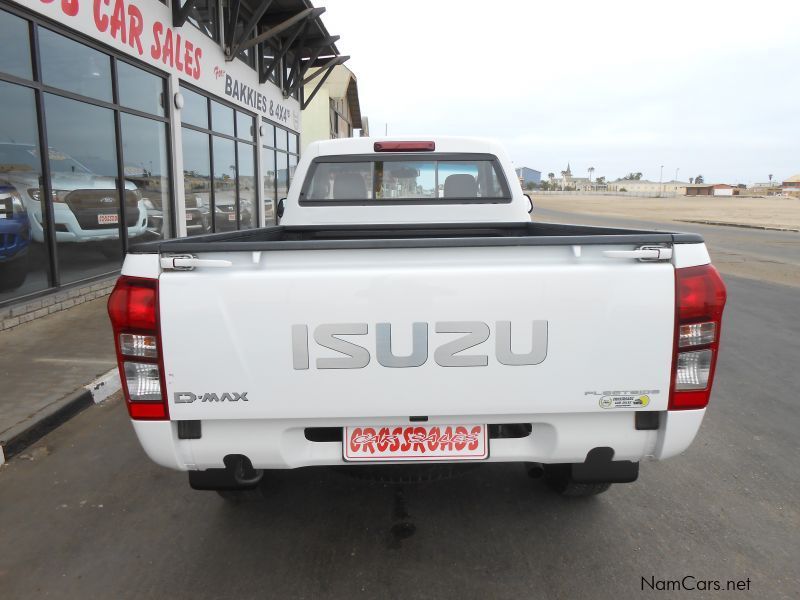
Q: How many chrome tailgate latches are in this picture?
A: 2